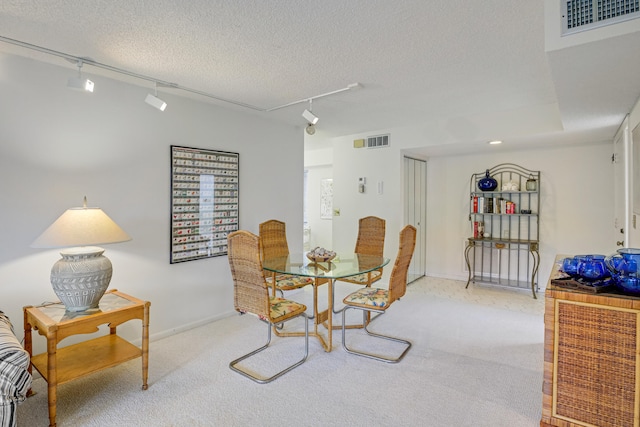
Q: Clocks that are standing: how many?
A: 0